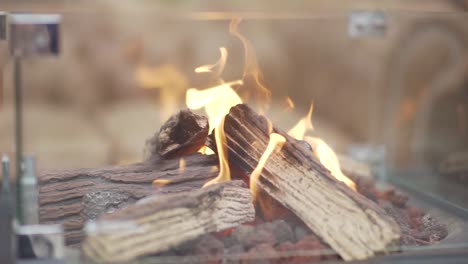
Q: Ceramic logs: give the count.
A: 4